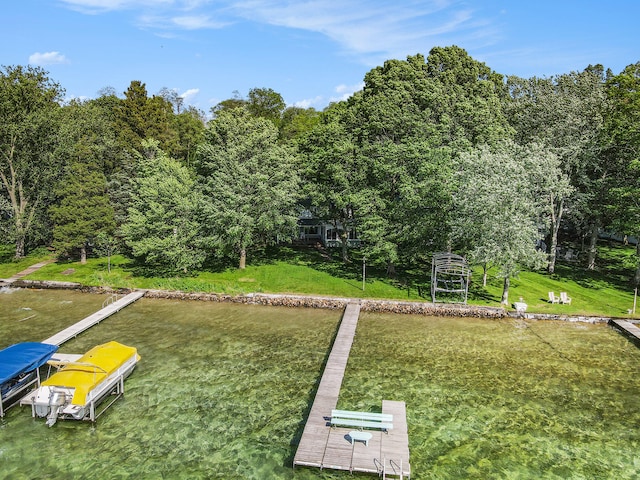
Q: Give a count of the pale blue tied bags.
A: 0